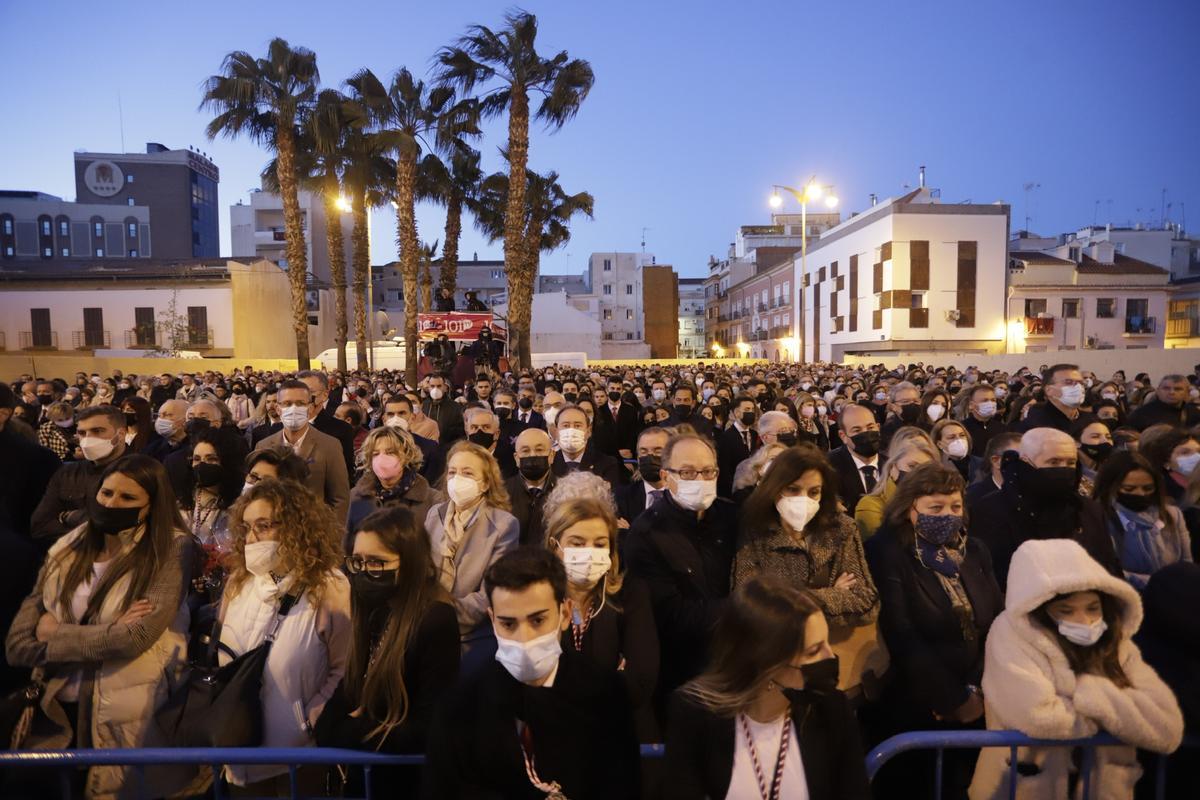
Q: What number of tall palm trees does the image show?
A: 7